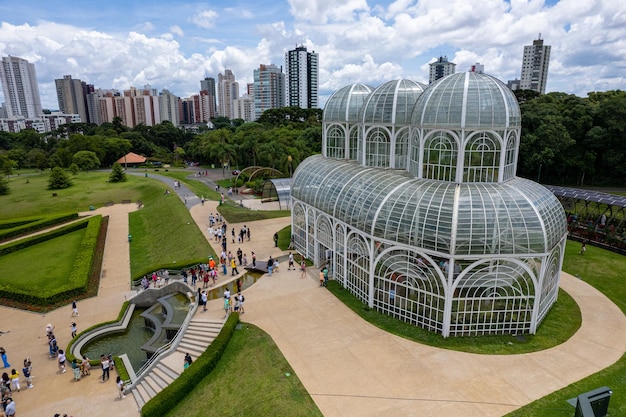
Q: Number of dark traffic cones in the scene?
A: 0